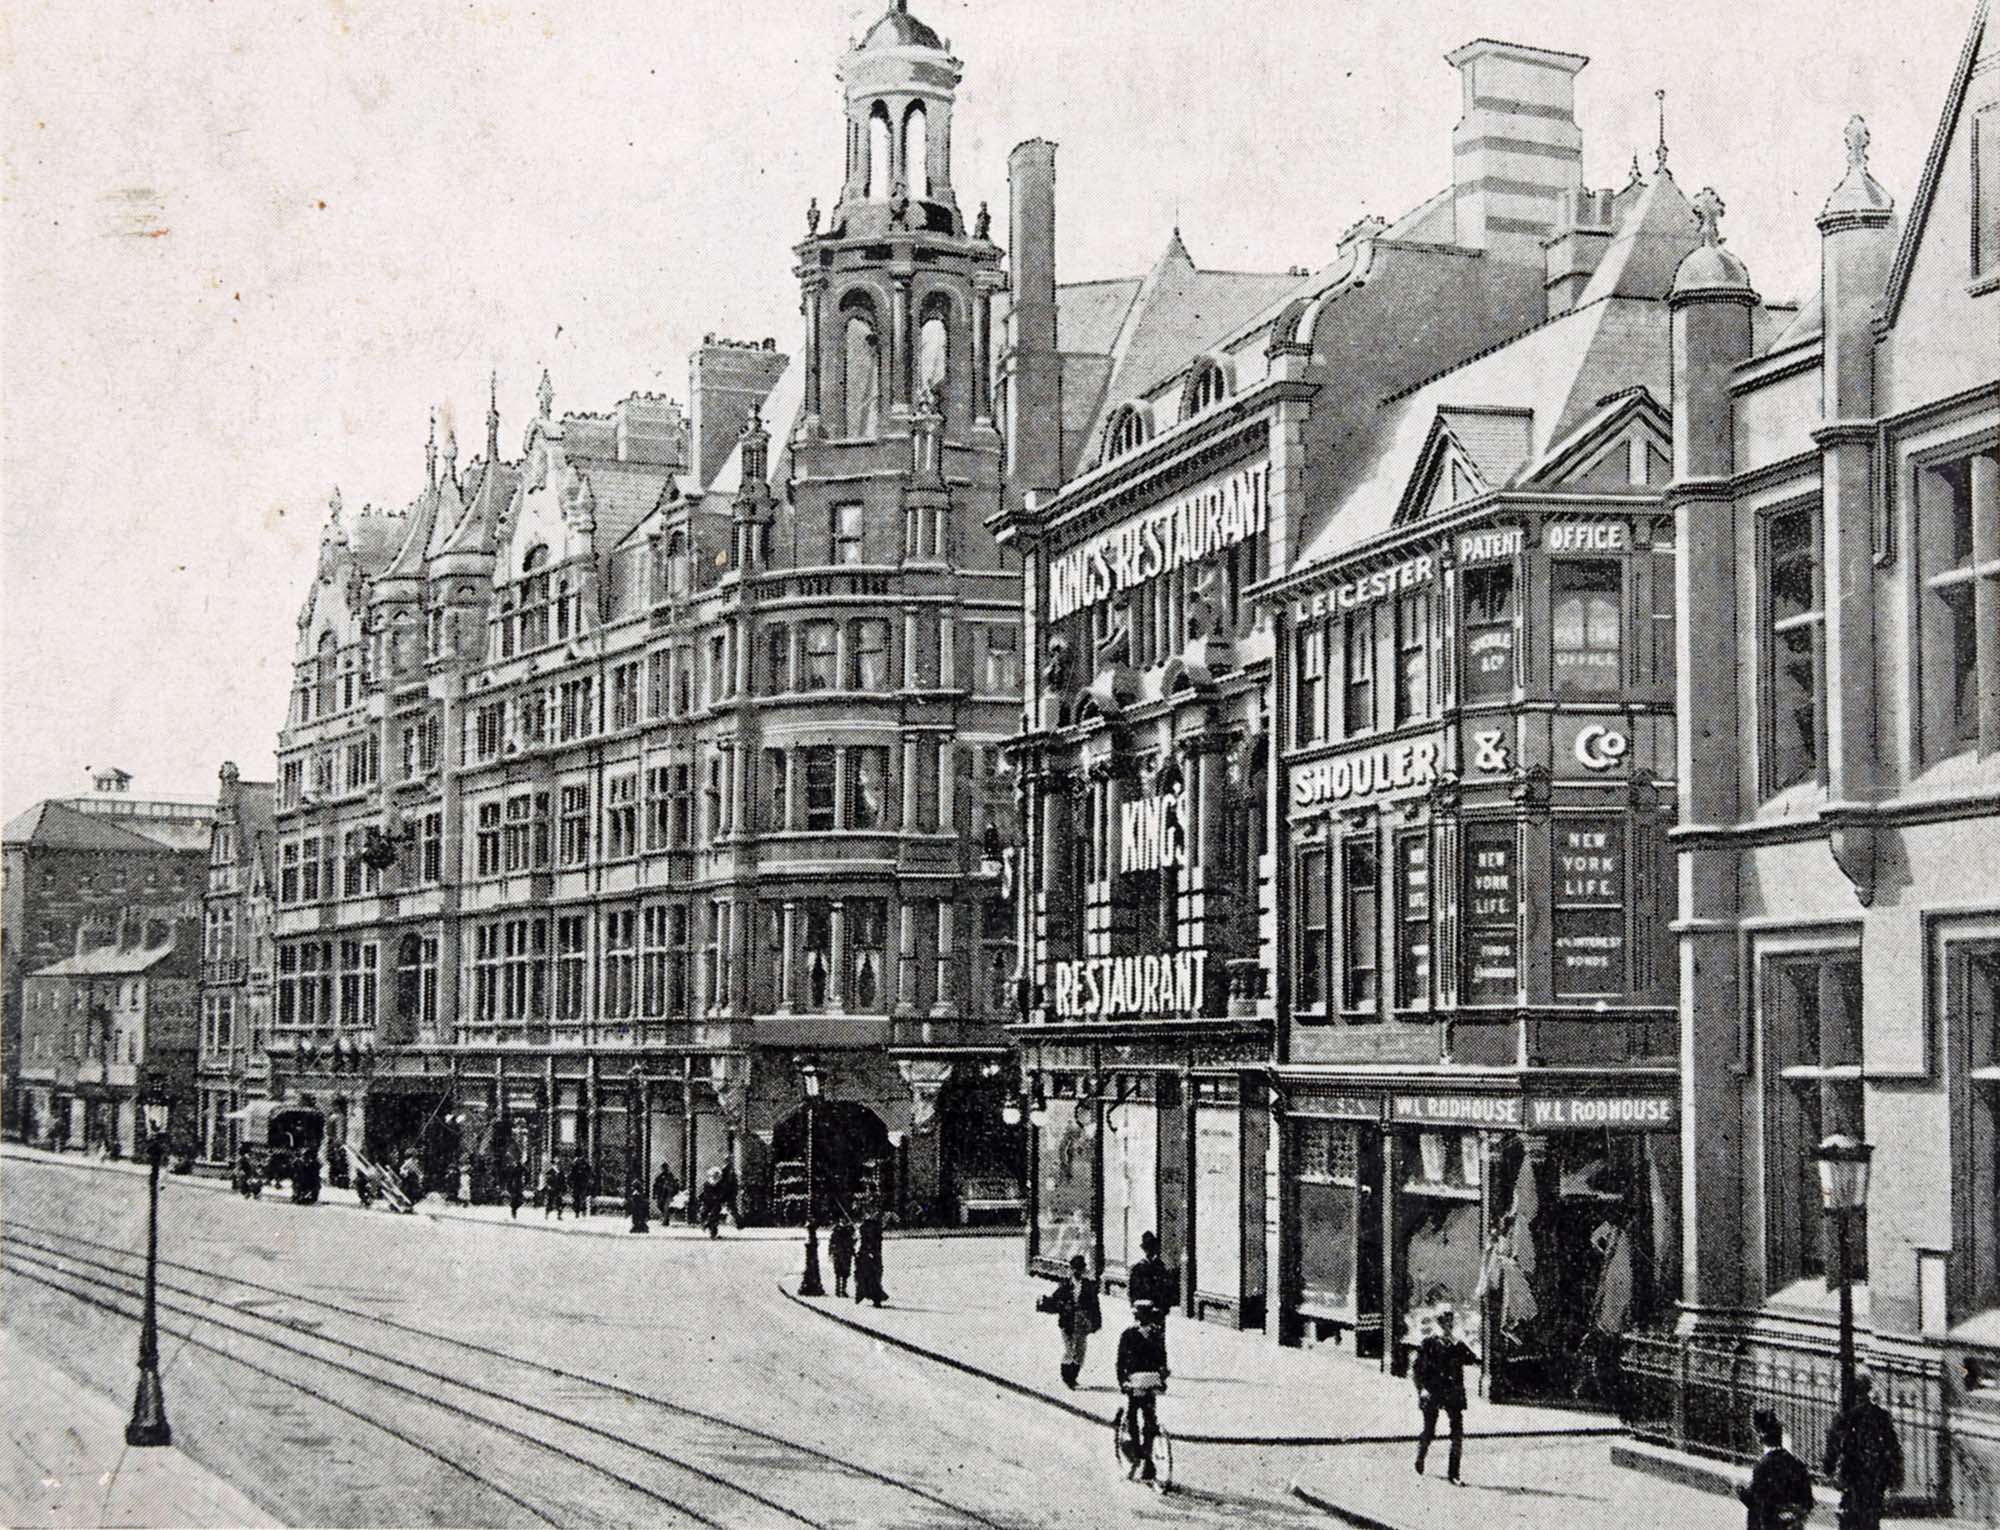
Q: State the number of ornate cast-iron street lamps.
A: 3